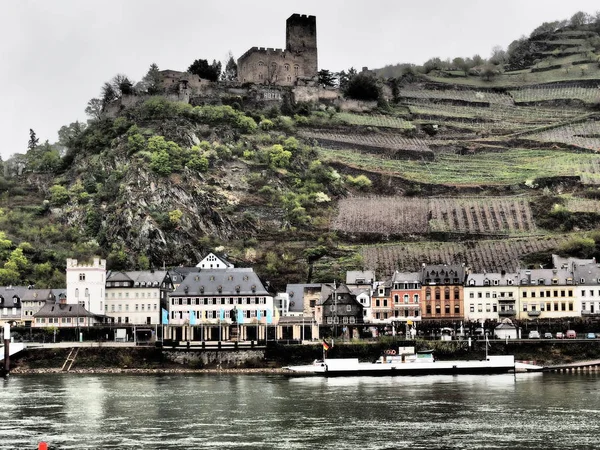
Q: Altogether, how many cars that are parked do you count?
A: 5